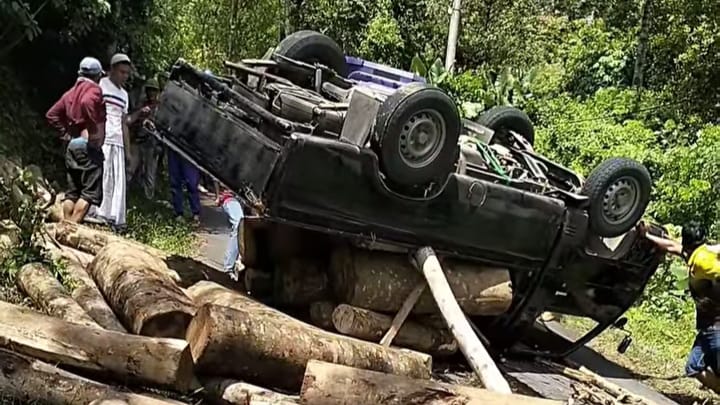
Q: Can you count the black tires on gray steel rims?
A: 2